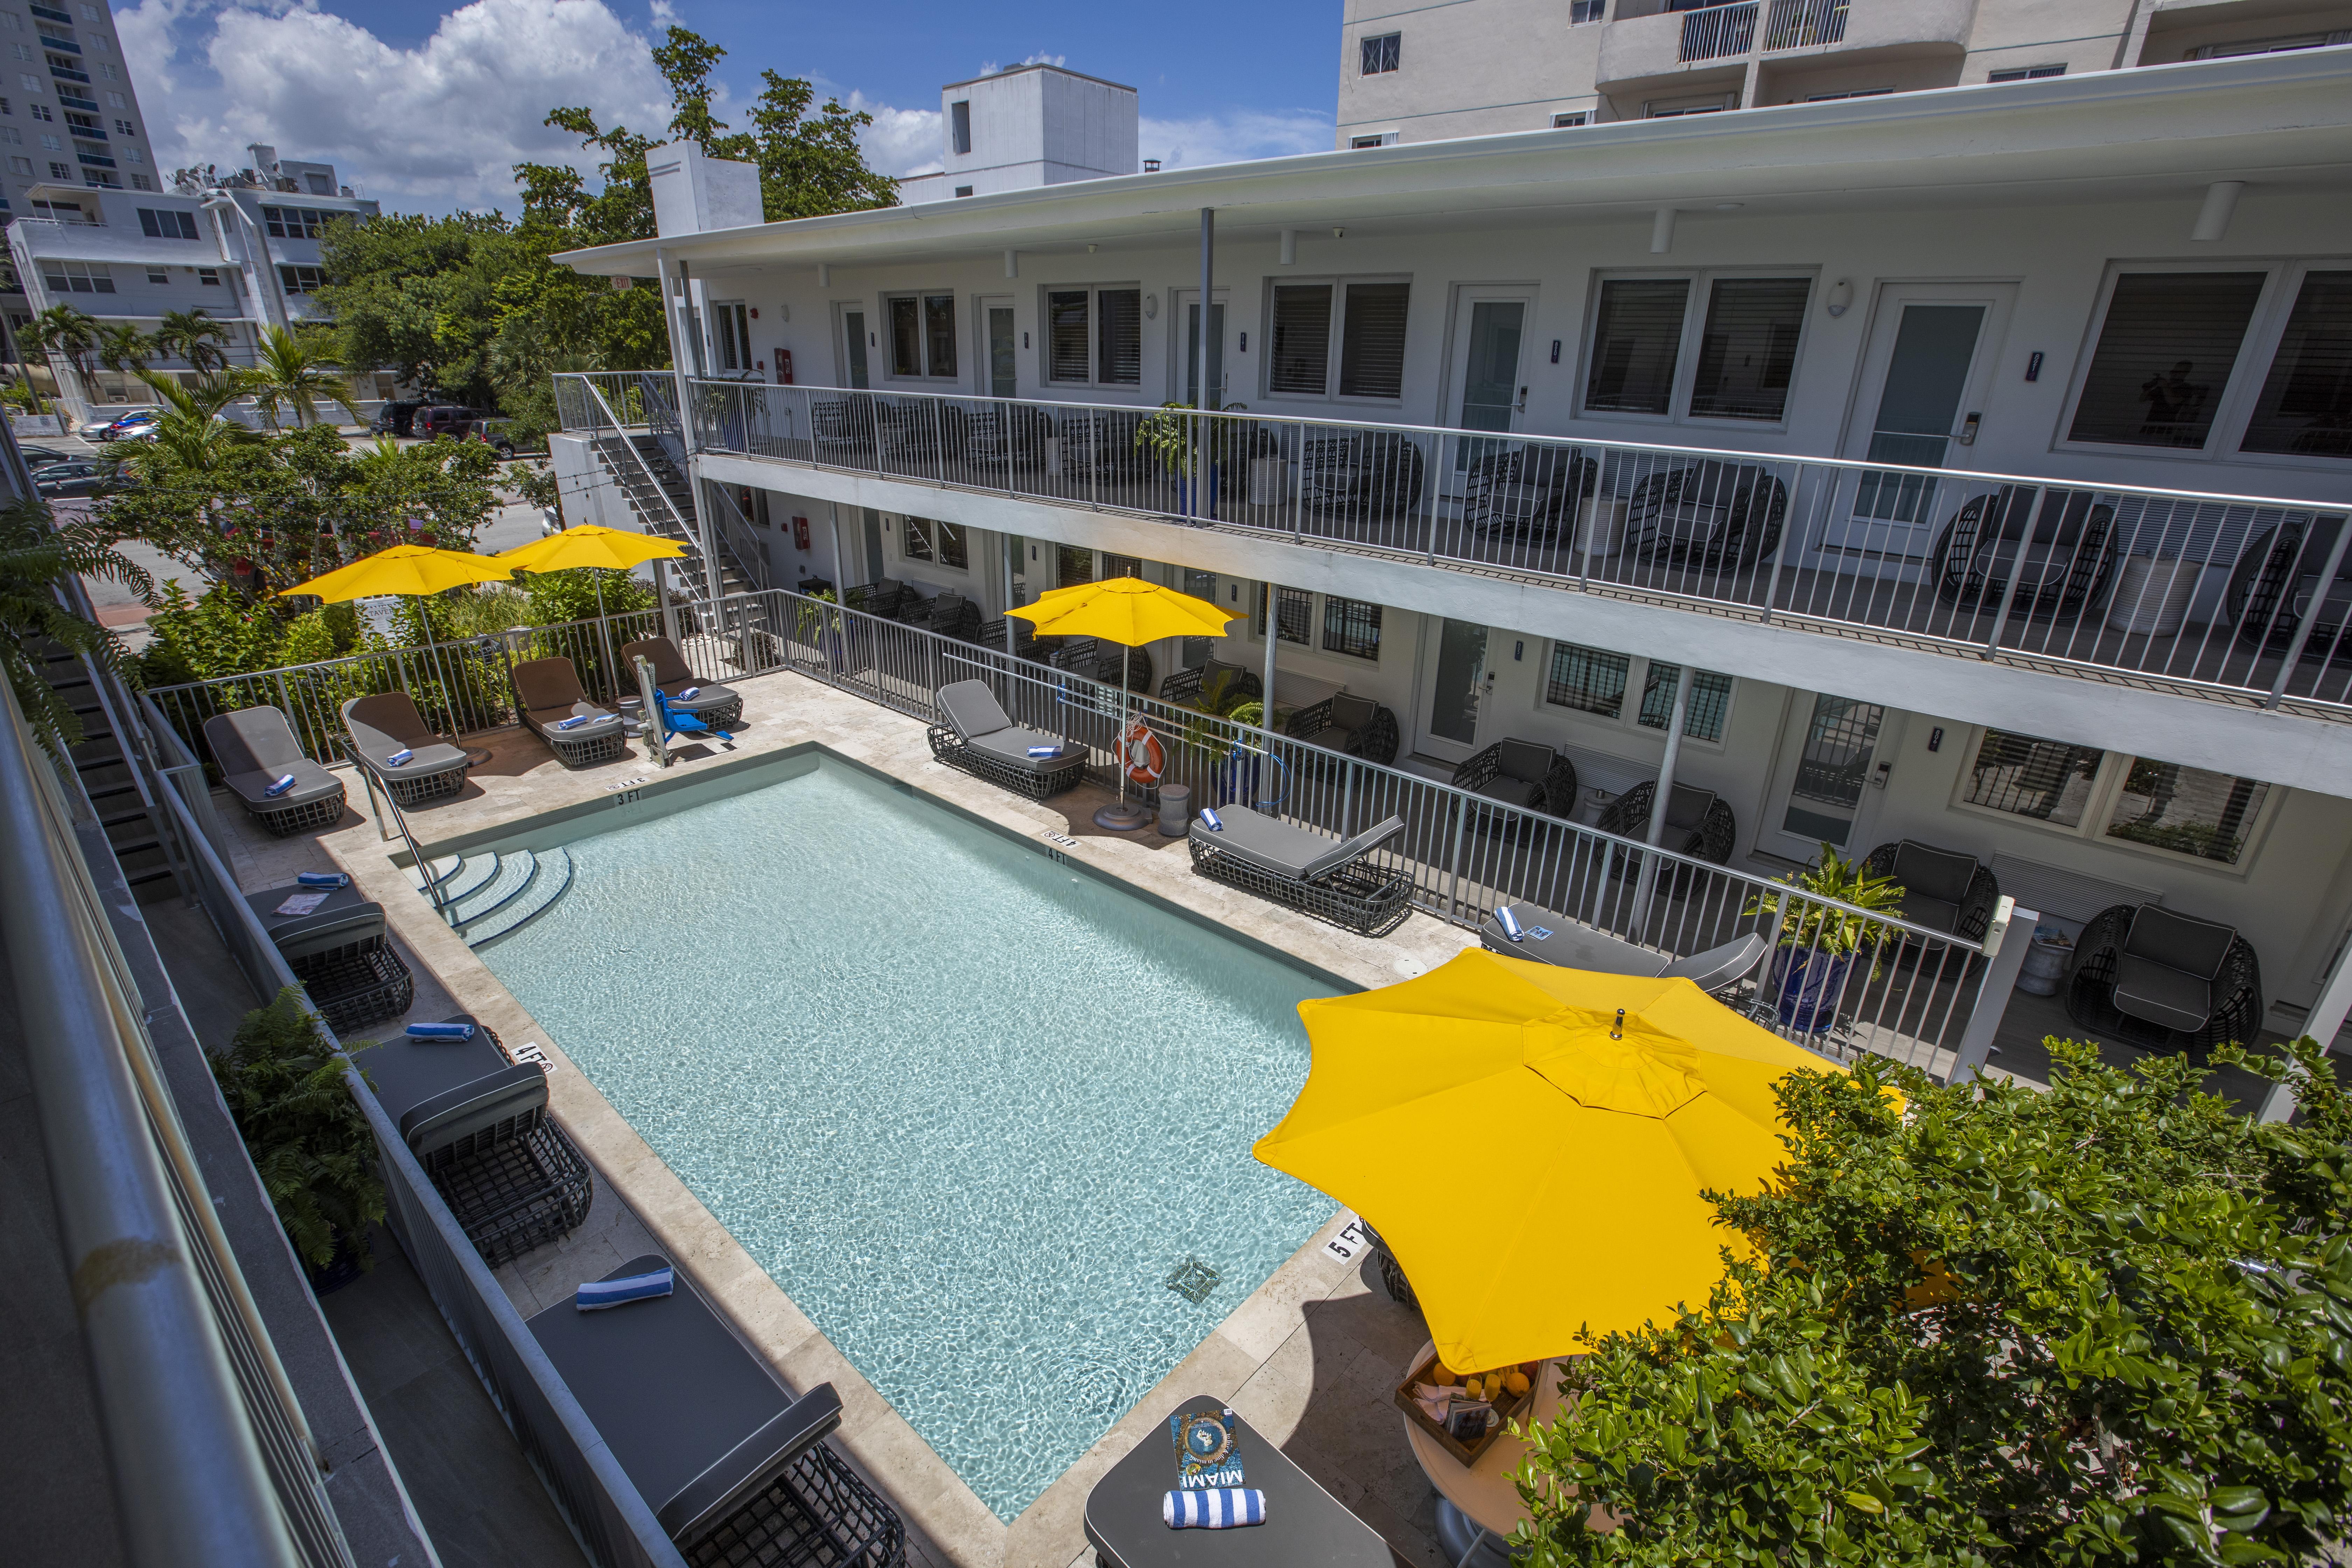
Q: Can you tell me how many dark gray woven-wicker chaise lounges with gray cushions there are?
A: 11